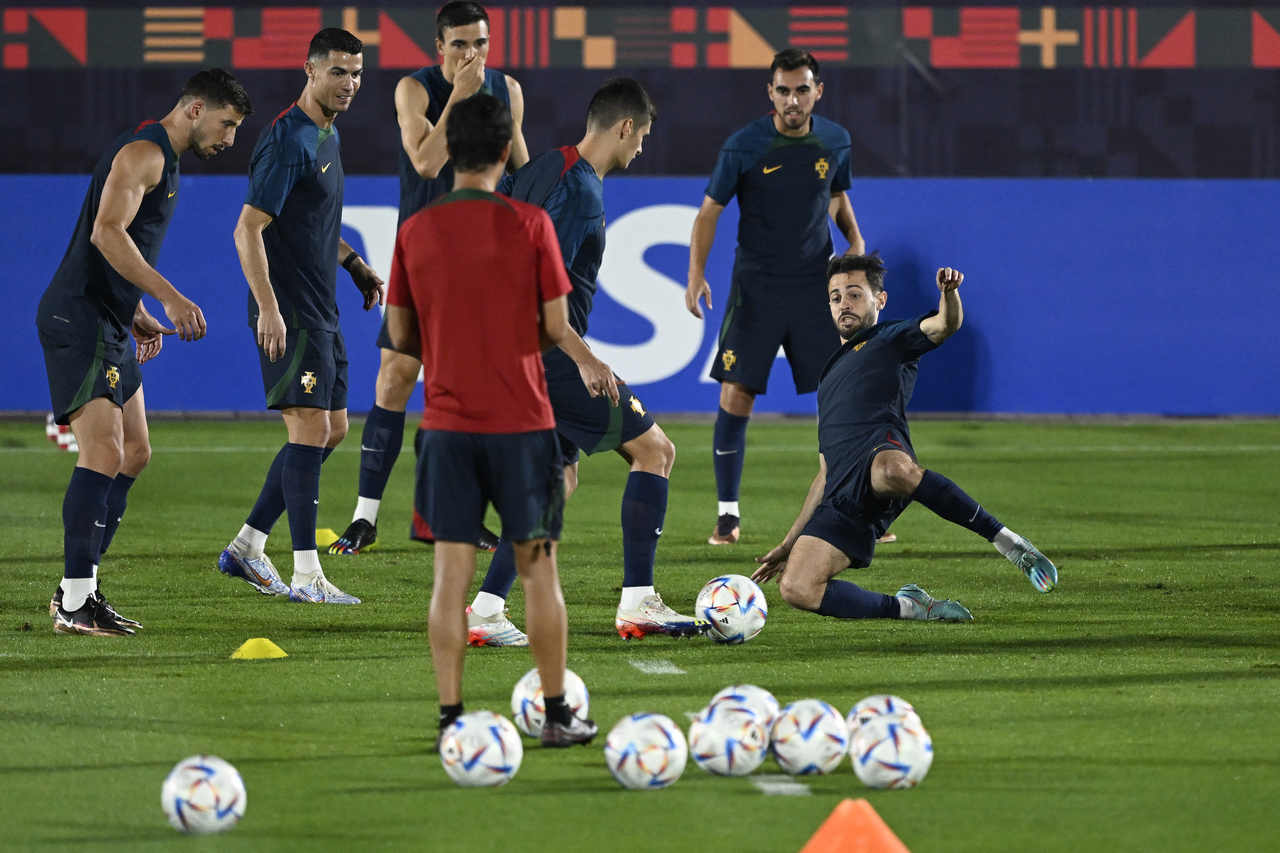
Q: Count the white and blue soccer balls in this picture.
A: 10